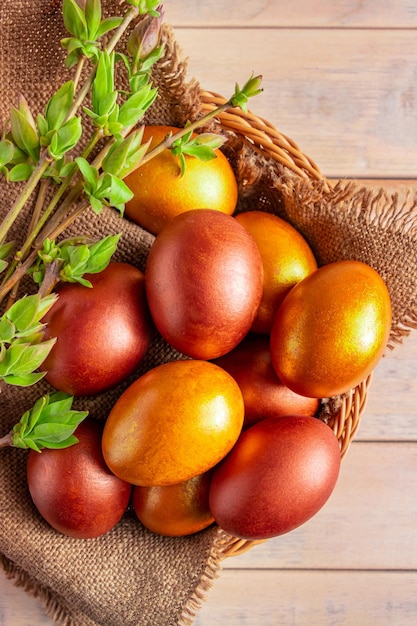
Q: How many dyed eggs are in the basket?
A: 10